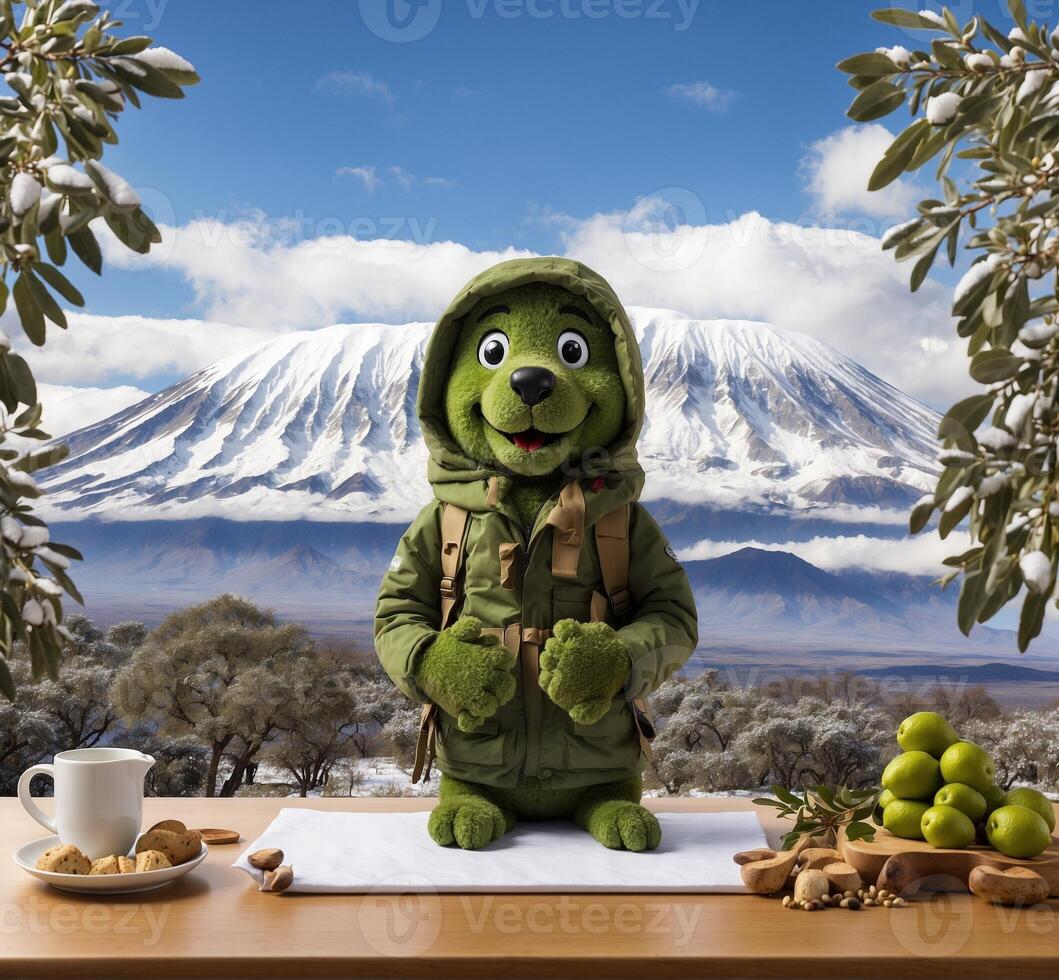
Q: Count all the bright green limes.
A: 10